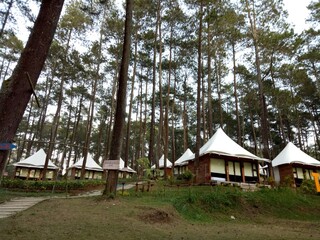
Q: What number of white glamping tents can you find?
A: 7